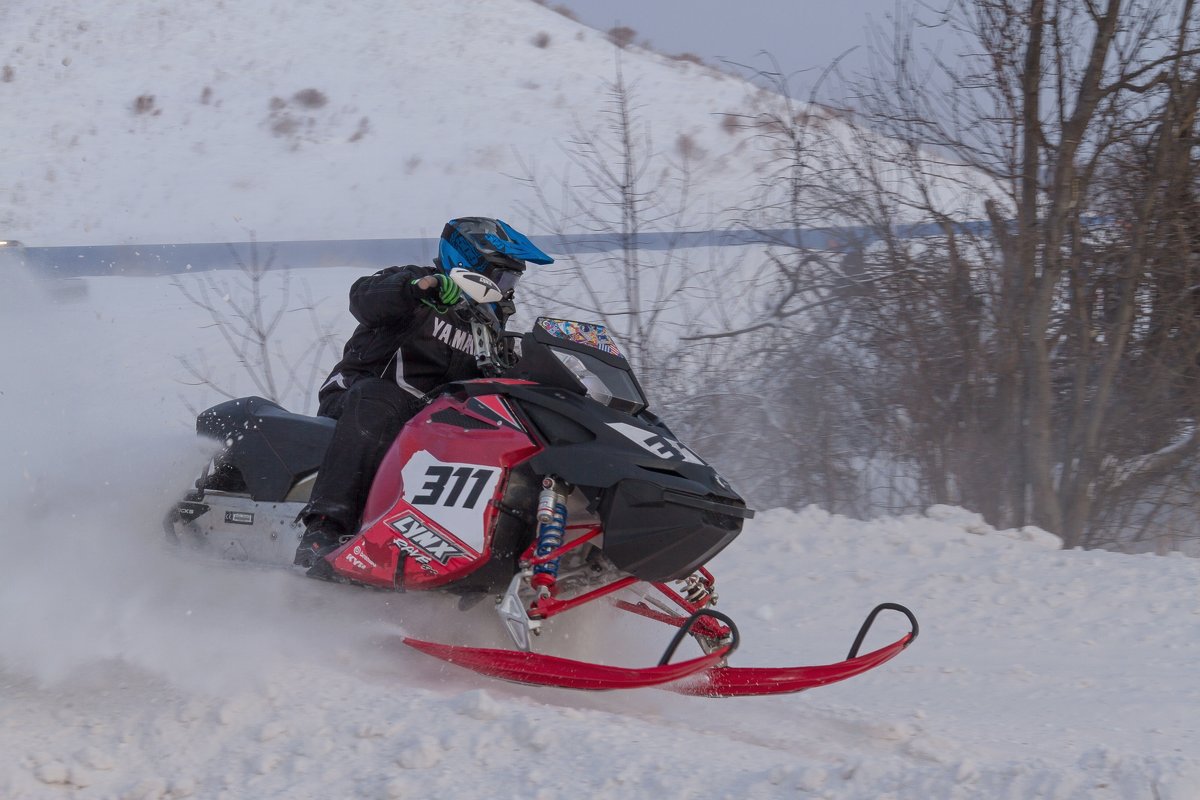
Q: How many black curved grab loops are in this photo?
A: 2